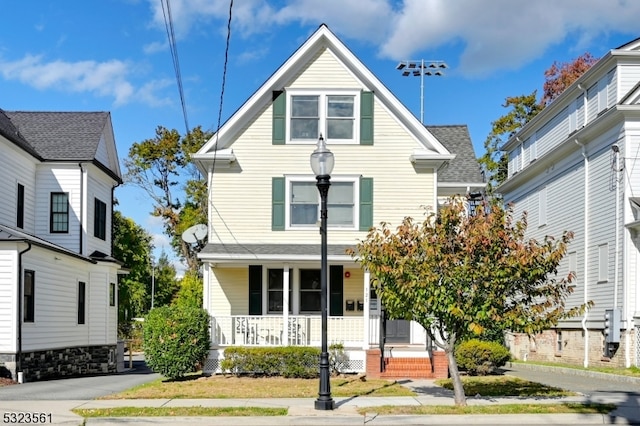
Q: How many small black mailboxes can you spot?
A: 2